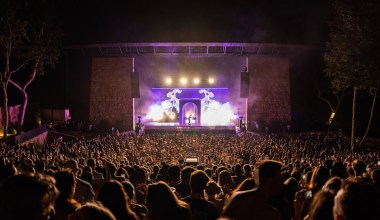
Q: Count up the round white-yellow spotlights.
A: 4